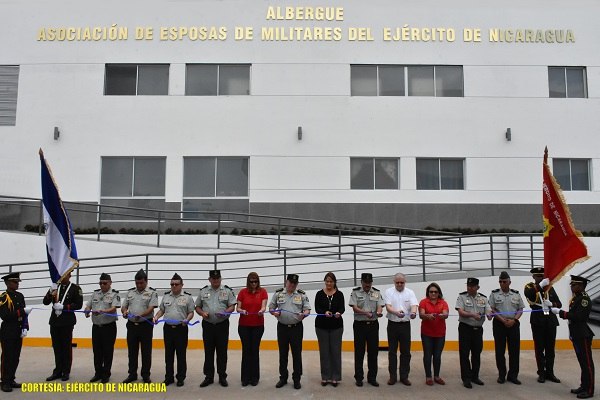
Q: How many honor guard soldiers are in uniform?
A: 4